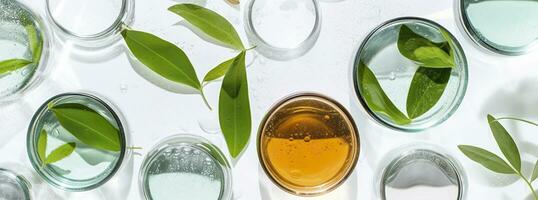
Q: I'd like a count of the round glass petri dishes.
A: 10